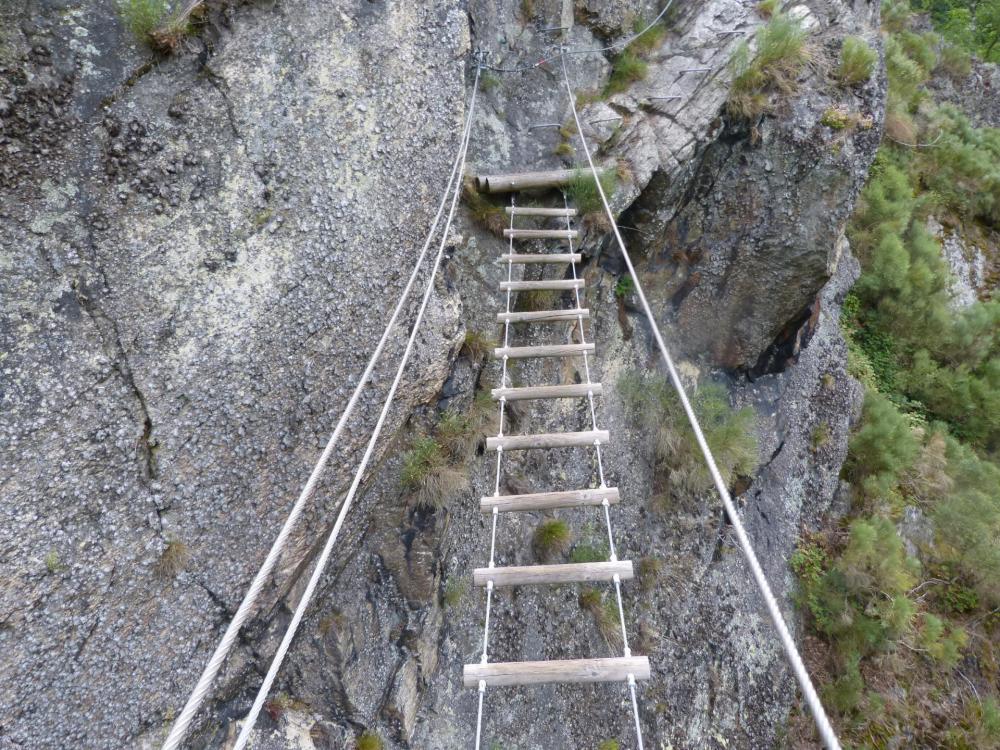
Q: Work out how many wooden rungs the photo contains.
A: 11